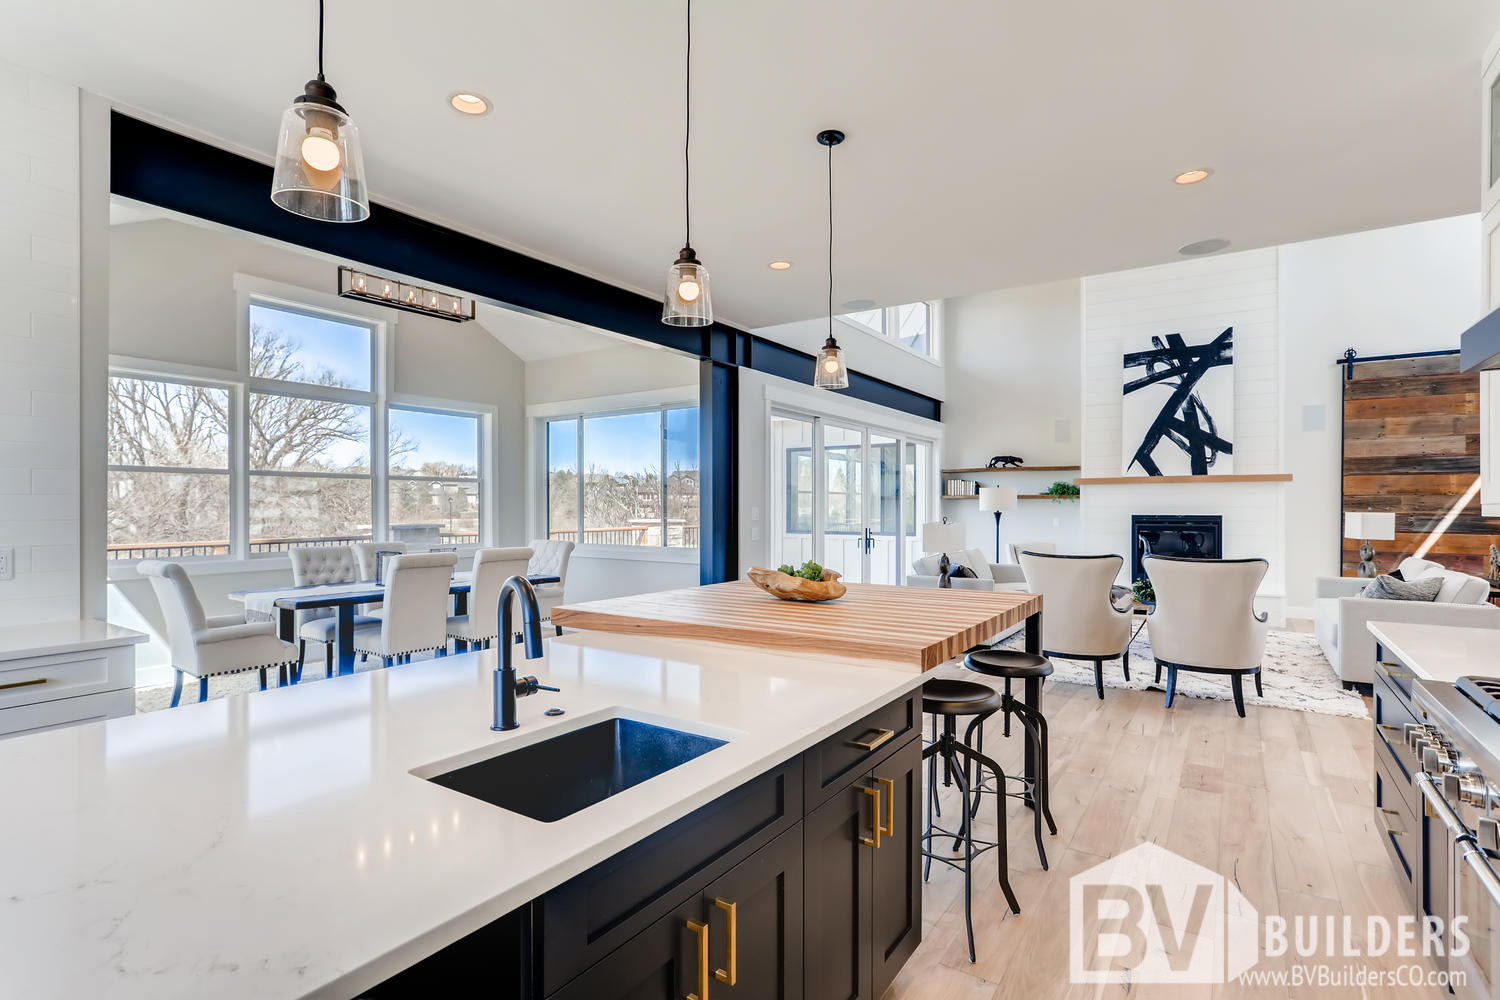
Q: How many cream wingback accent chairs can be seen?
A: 2